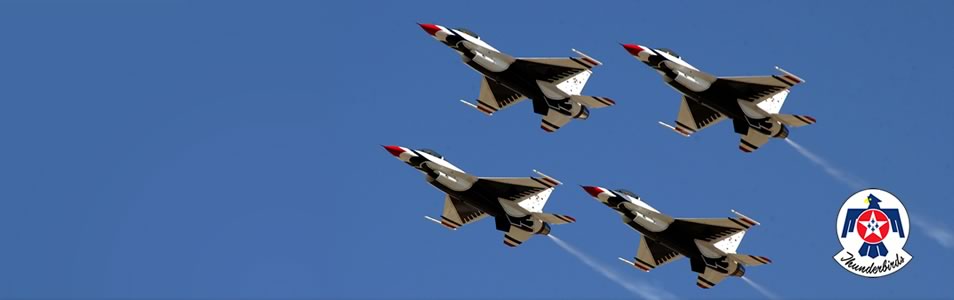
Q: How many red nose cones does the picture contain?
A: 4